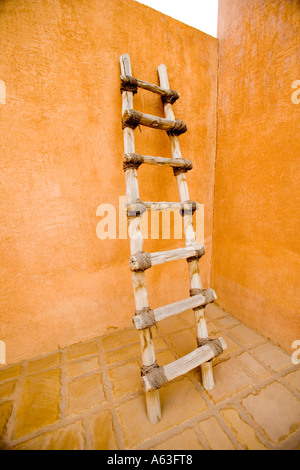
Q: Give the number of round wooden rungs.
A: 7